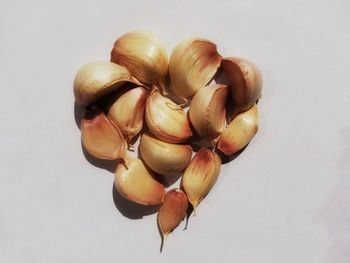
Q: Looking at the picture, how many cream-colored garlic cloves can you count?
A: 13